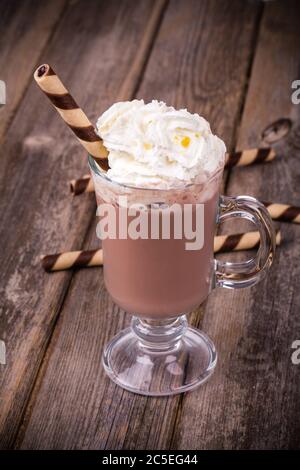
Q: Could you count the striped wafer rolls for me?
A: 4